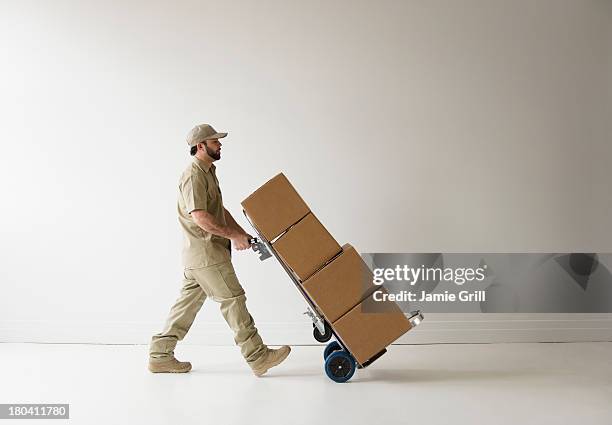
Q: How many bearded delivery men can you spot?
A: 1